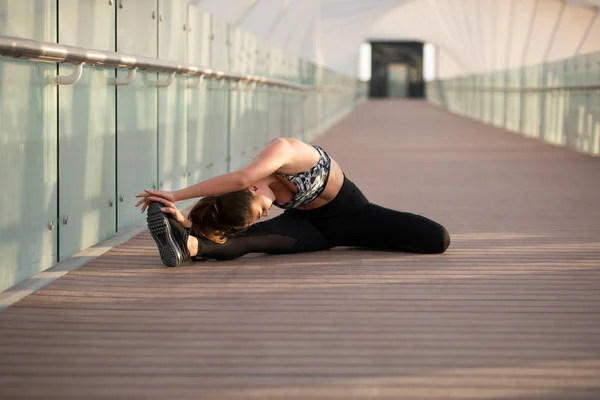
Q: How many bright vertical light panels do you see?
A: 2